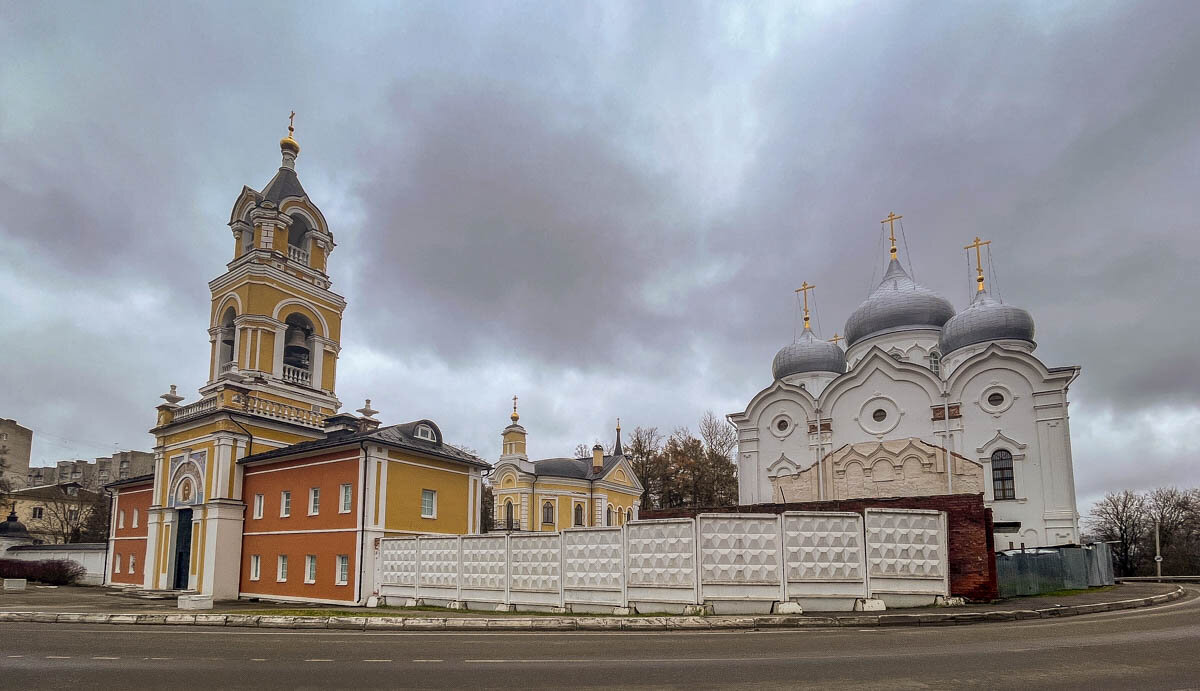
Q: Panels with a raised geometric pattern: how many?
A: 9